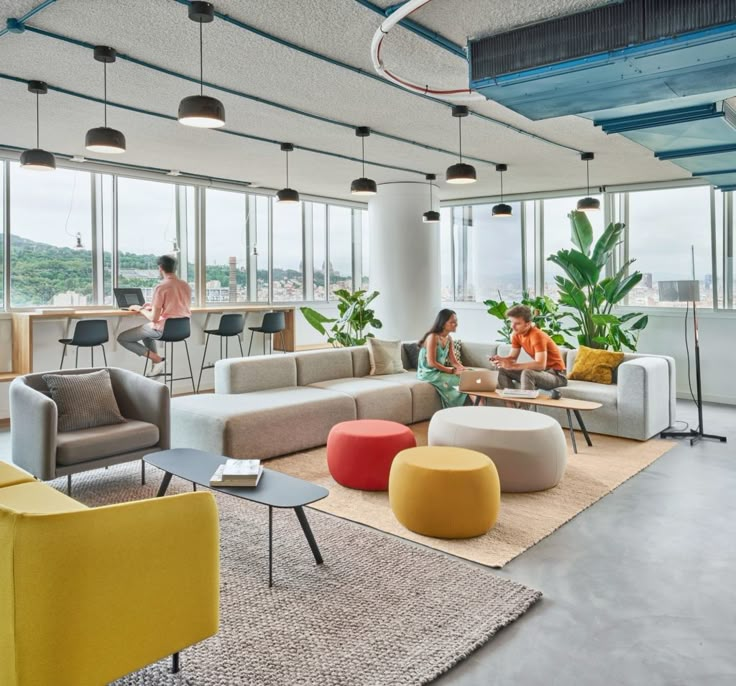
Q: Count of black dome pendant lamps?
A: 9